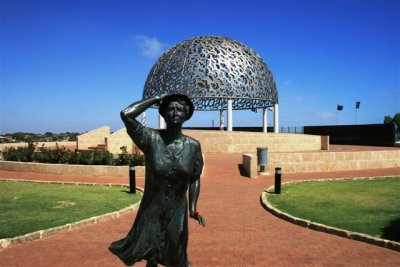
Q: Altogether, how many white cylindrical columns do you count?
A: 6